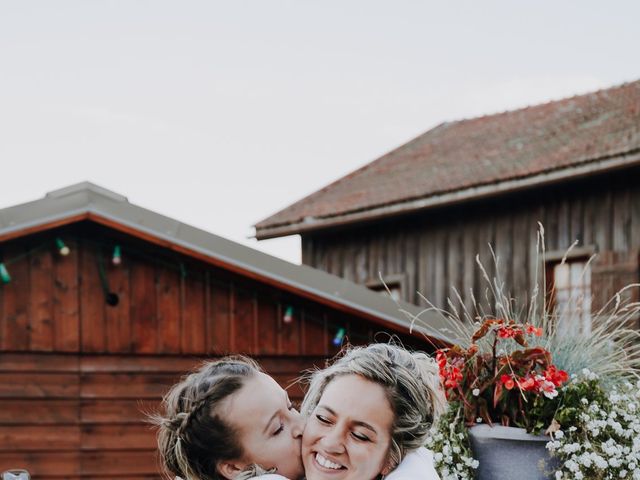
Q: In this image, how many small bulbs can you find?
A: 5